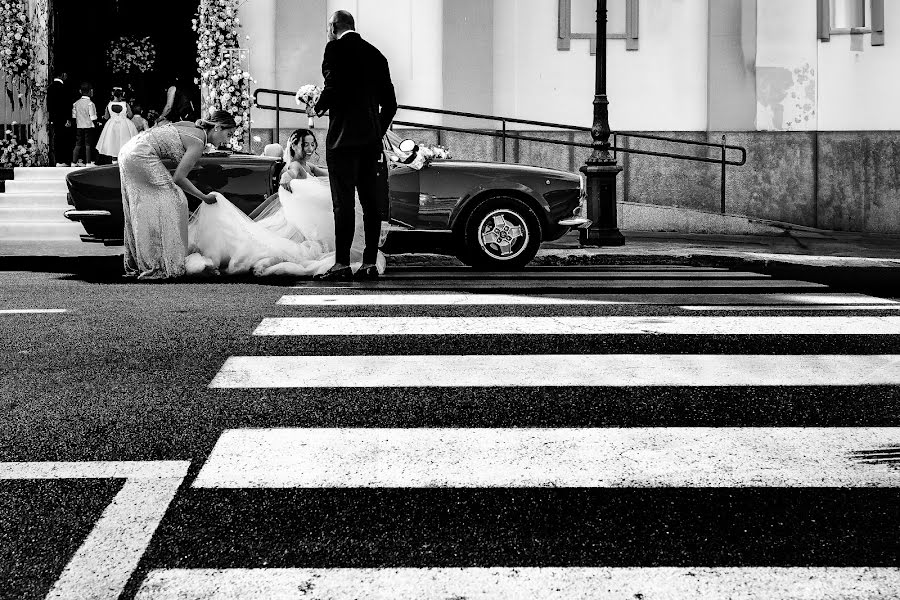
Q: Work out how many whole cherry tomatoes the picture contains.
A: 0